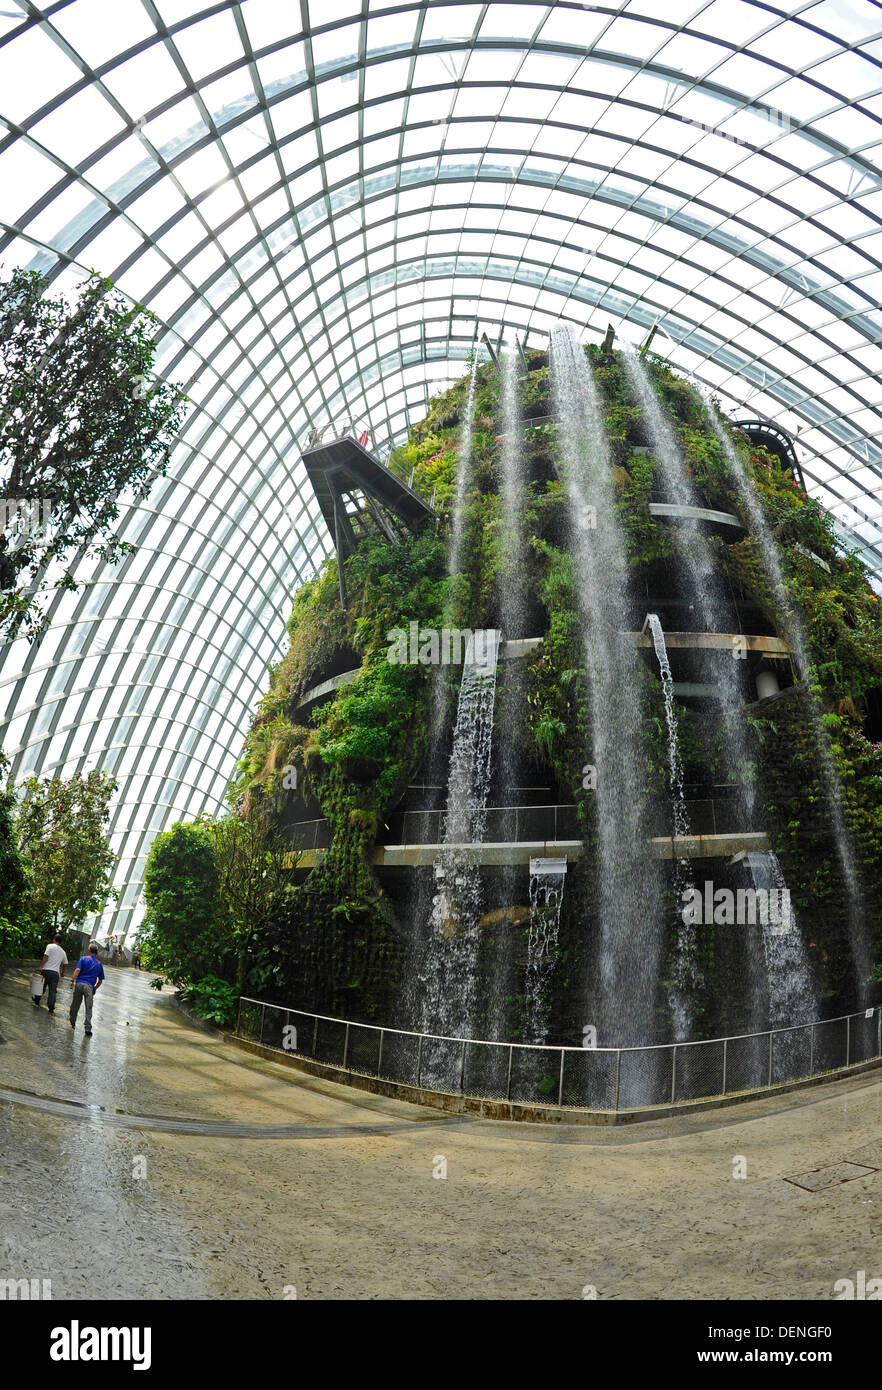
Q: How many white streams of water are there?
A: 9